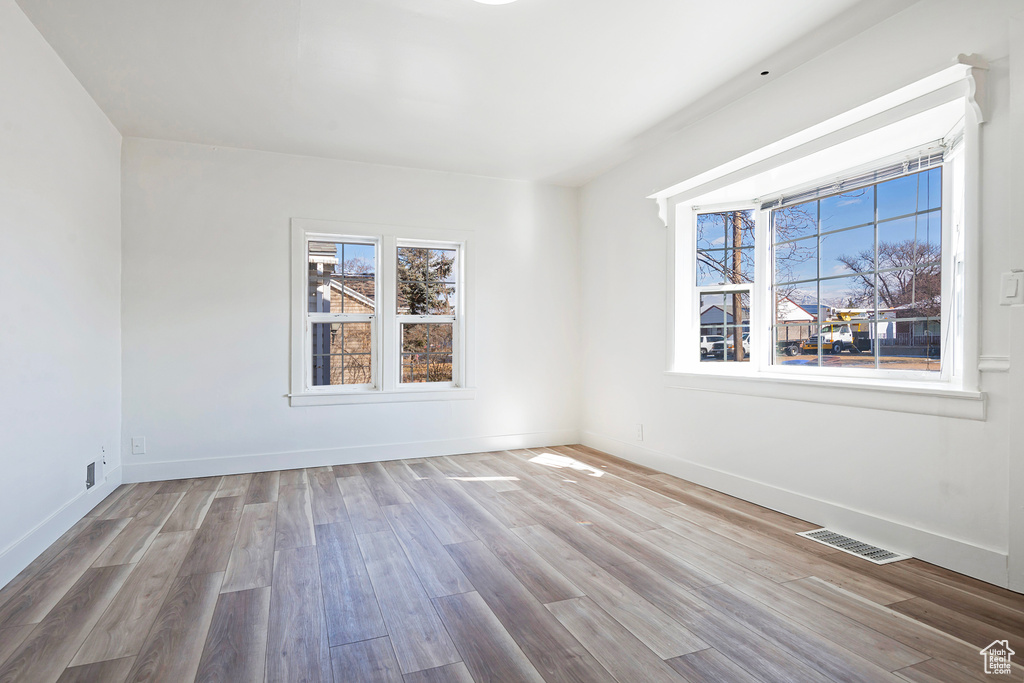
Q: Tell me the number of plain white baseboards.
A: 3